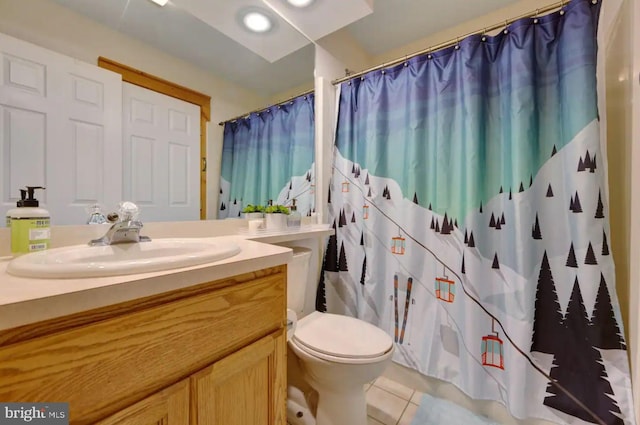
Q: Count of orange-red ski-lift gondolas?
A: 5